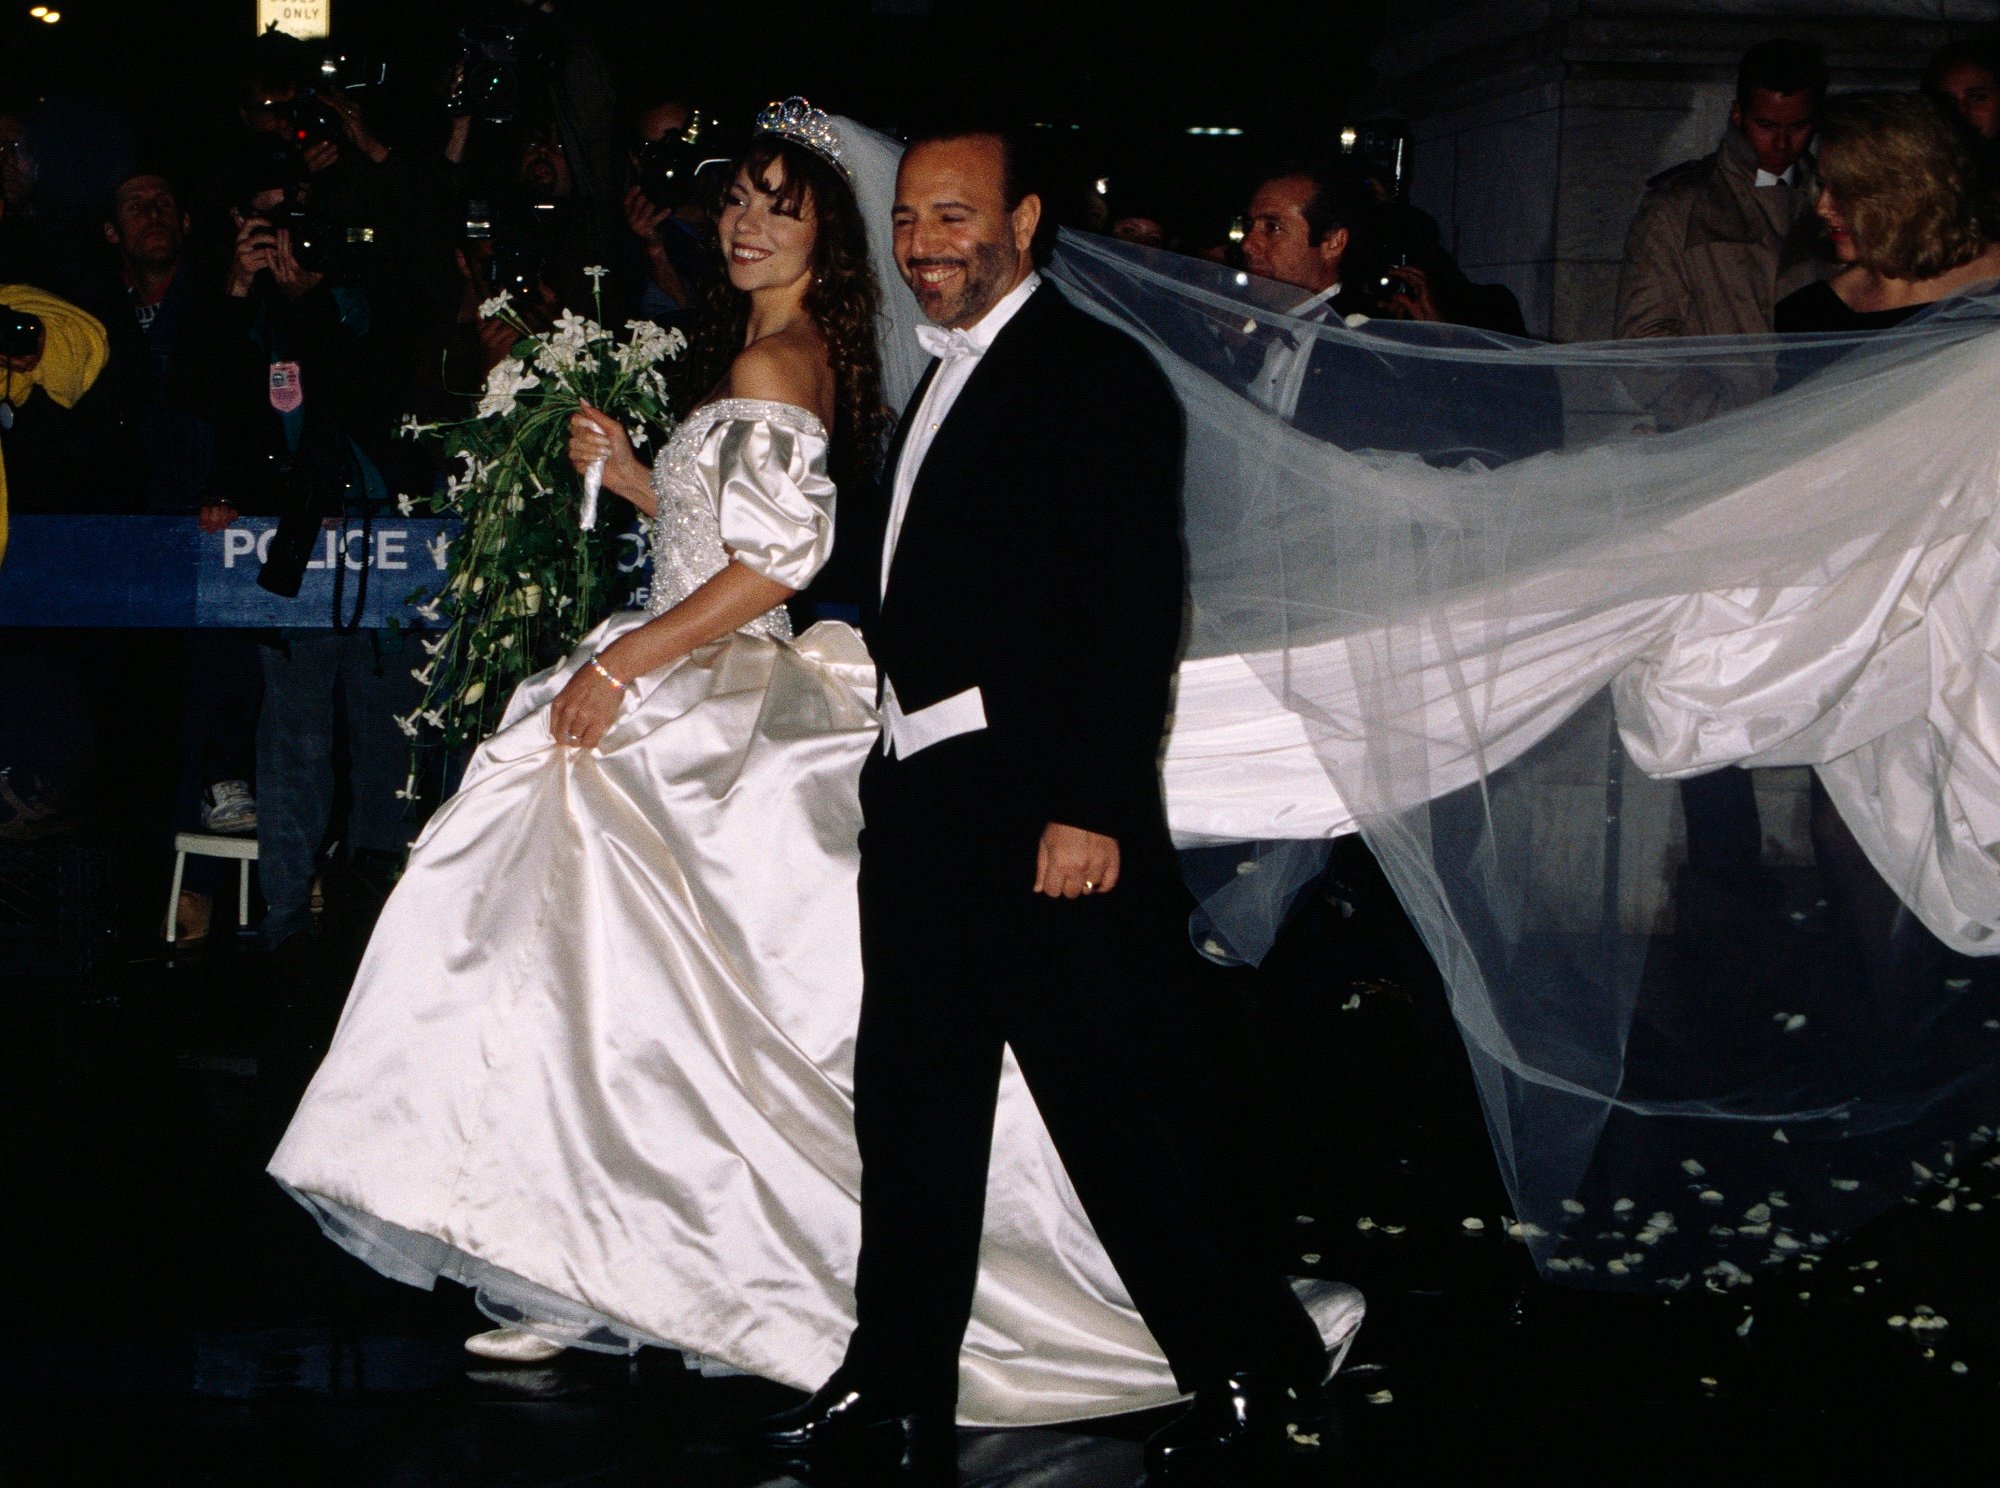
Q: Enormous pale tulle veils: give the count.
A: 1